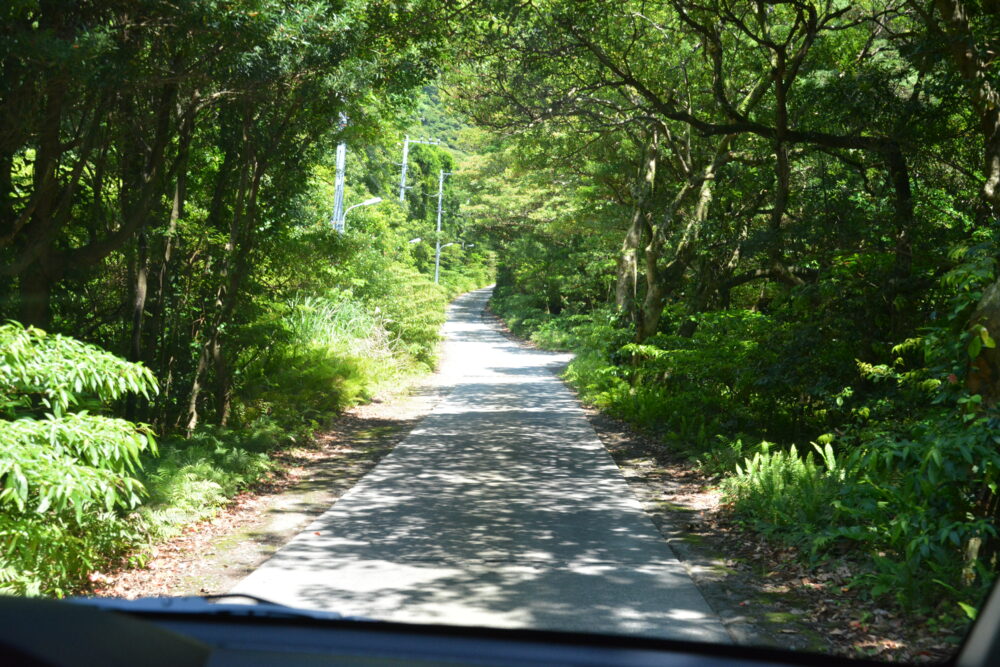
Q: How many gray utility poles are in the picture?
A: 3